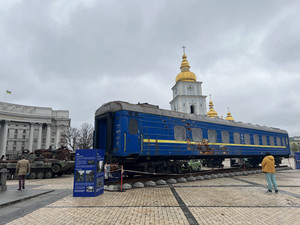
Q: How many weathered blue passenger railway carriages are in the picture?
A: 1